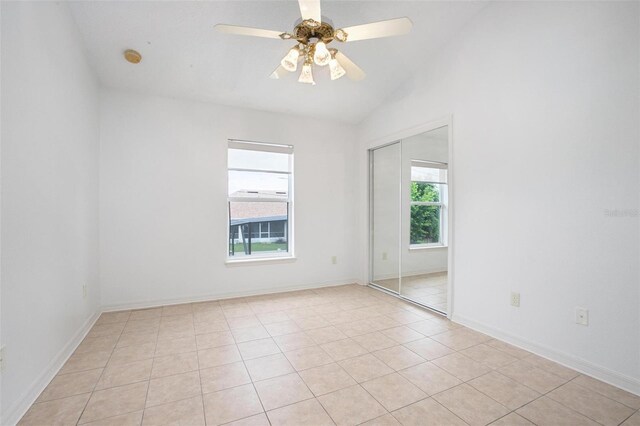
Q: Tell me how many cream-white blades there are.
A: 5